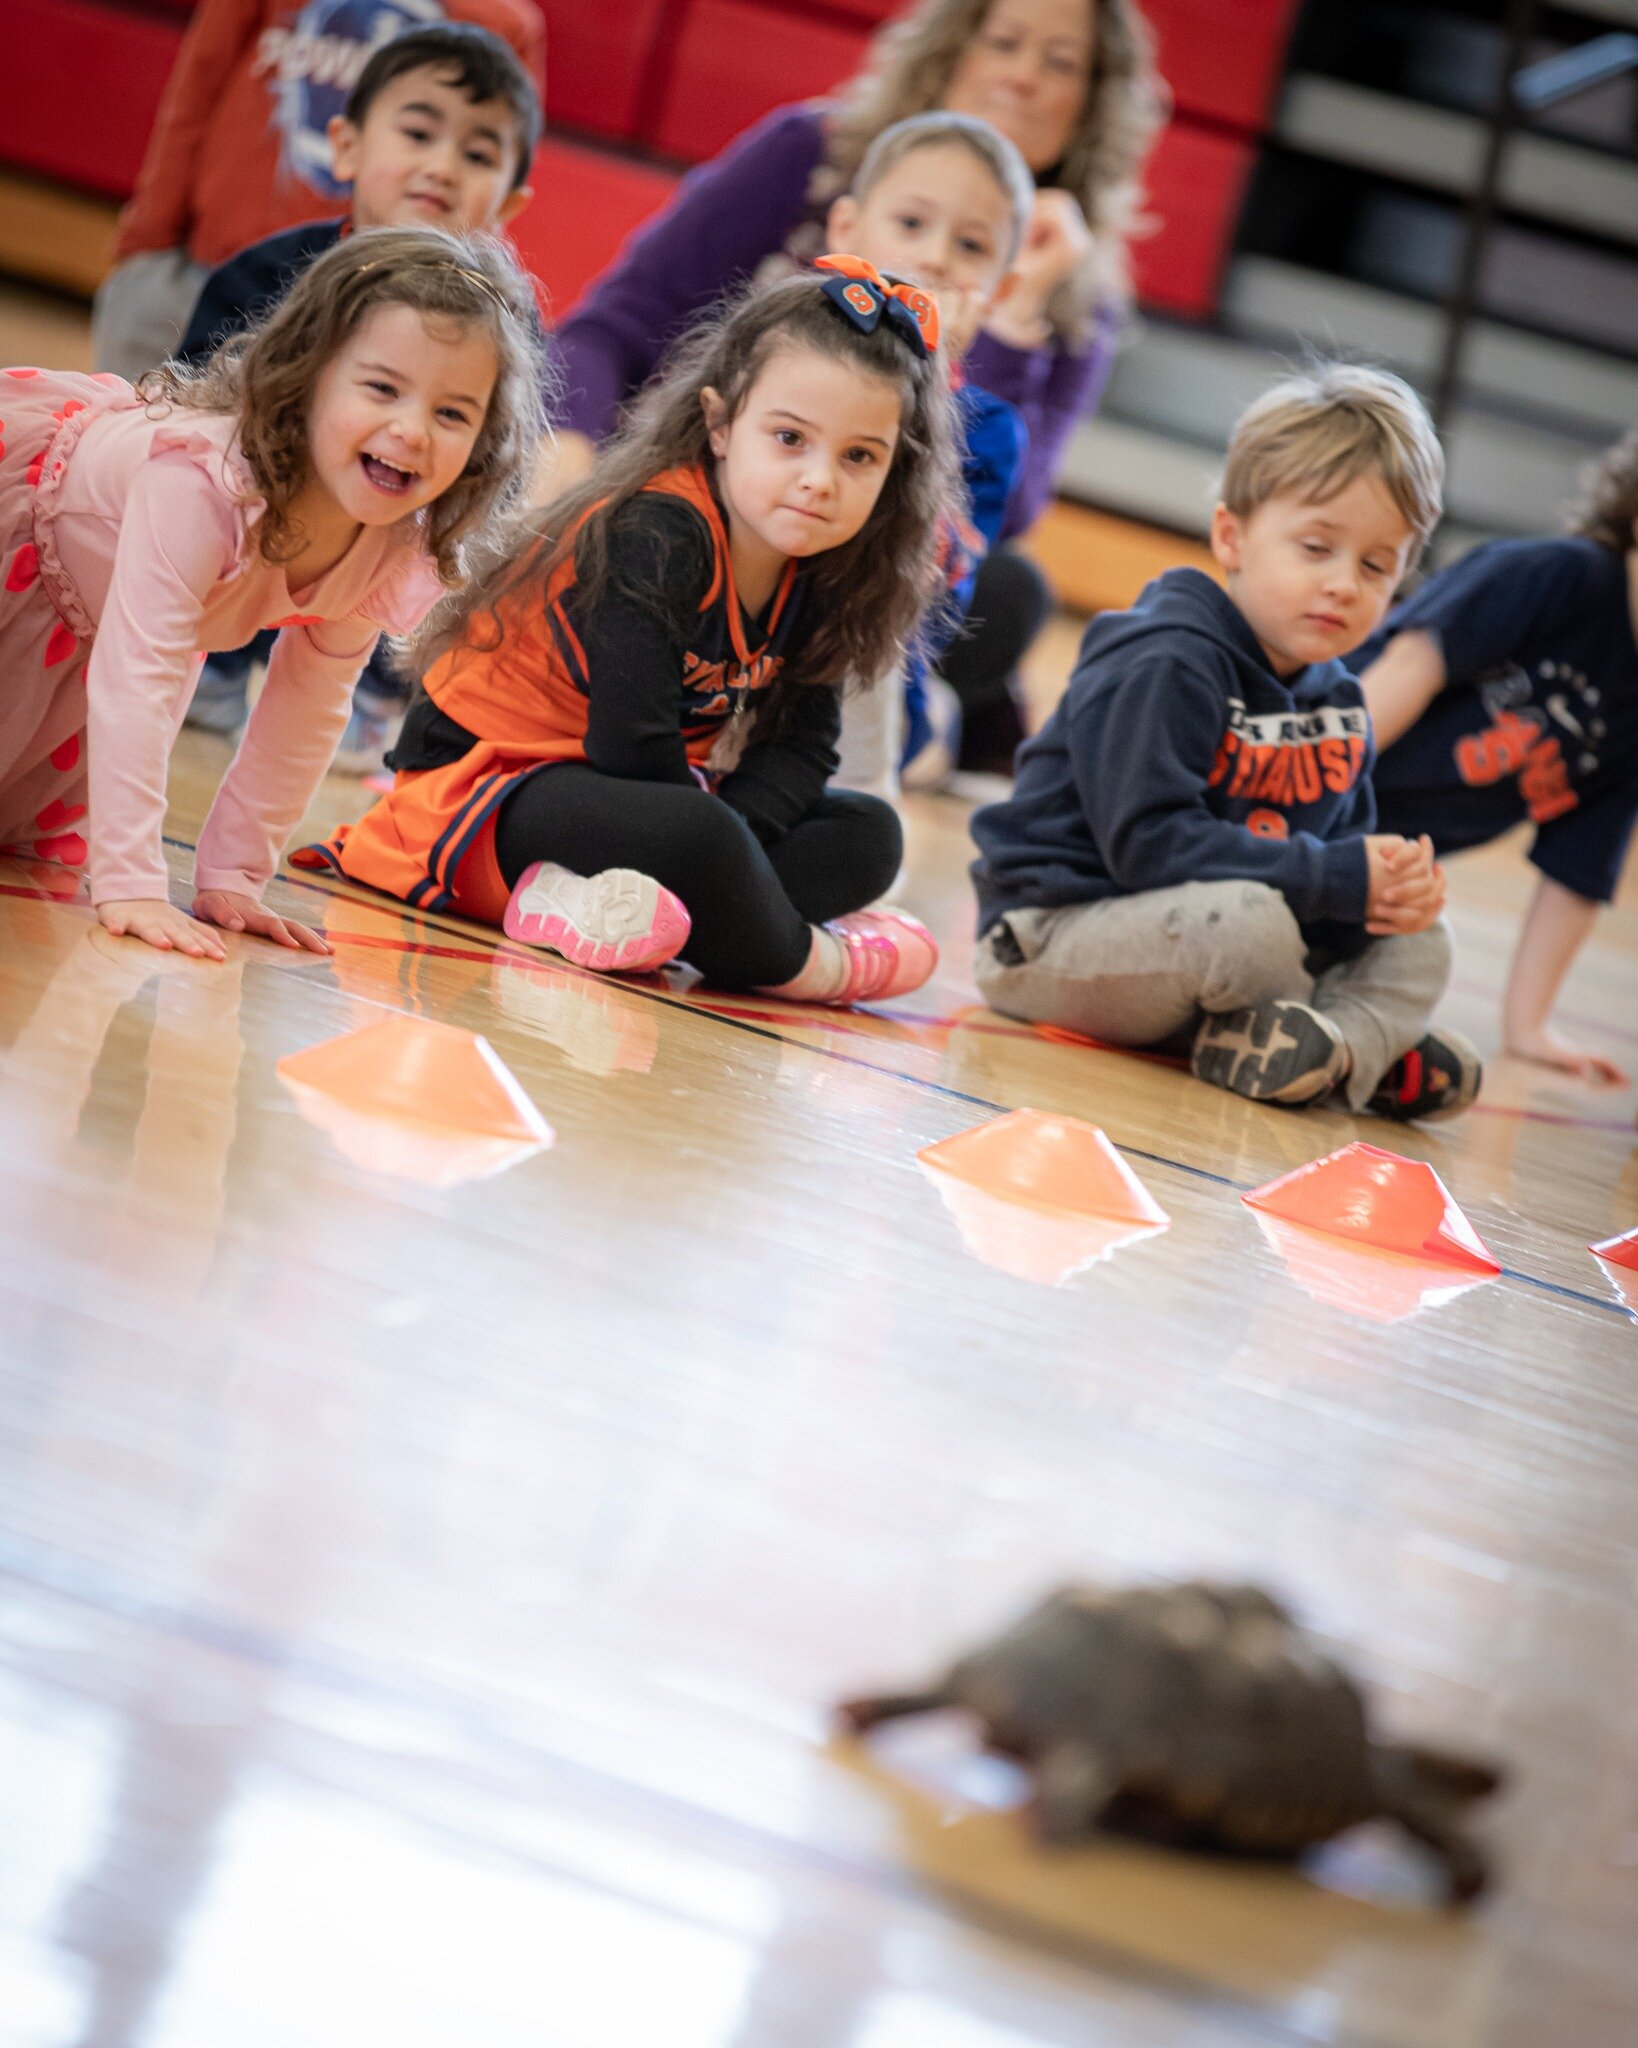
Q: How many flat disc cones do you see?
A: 4